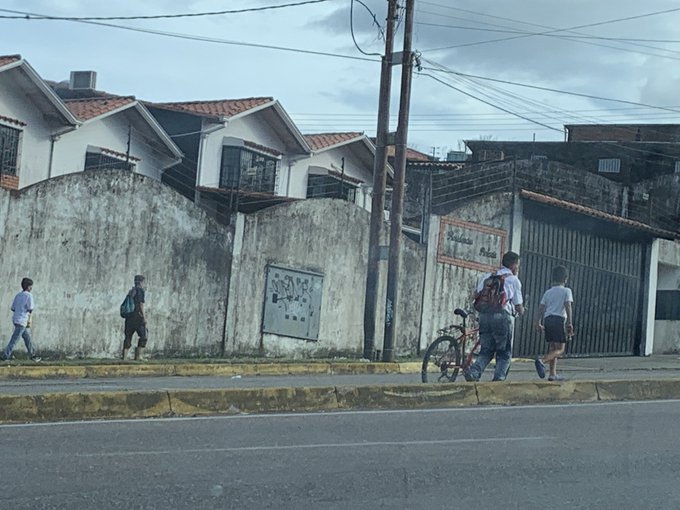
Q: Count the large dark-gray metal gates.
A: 1